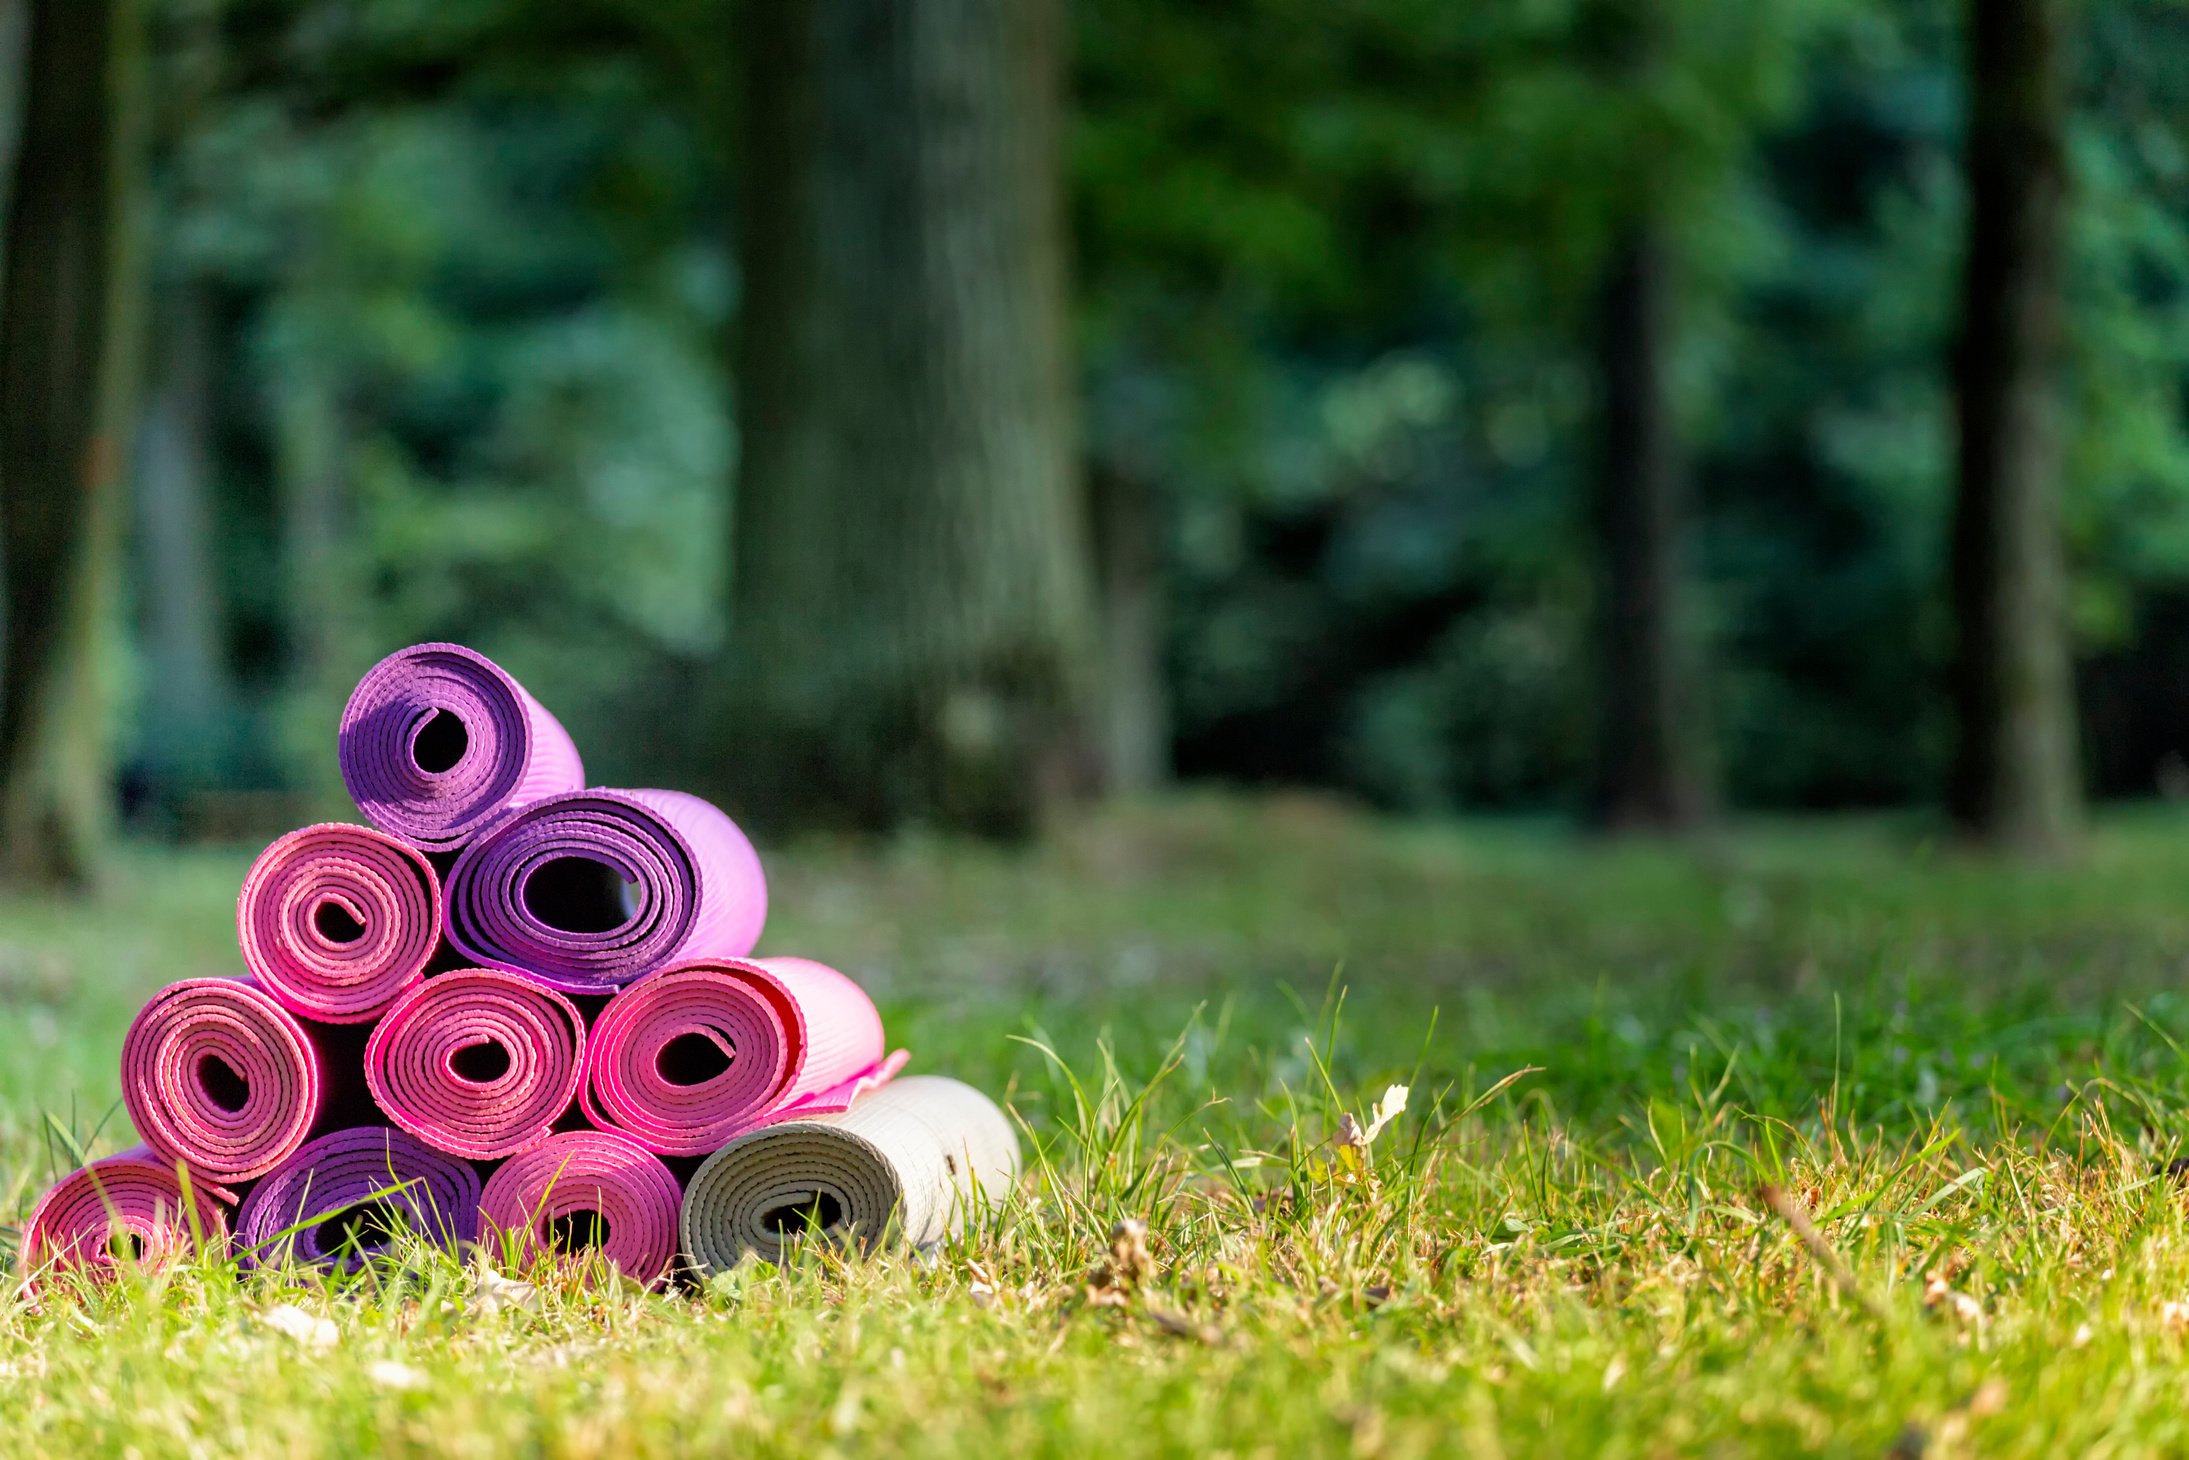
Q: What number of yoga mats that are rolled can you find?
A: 10